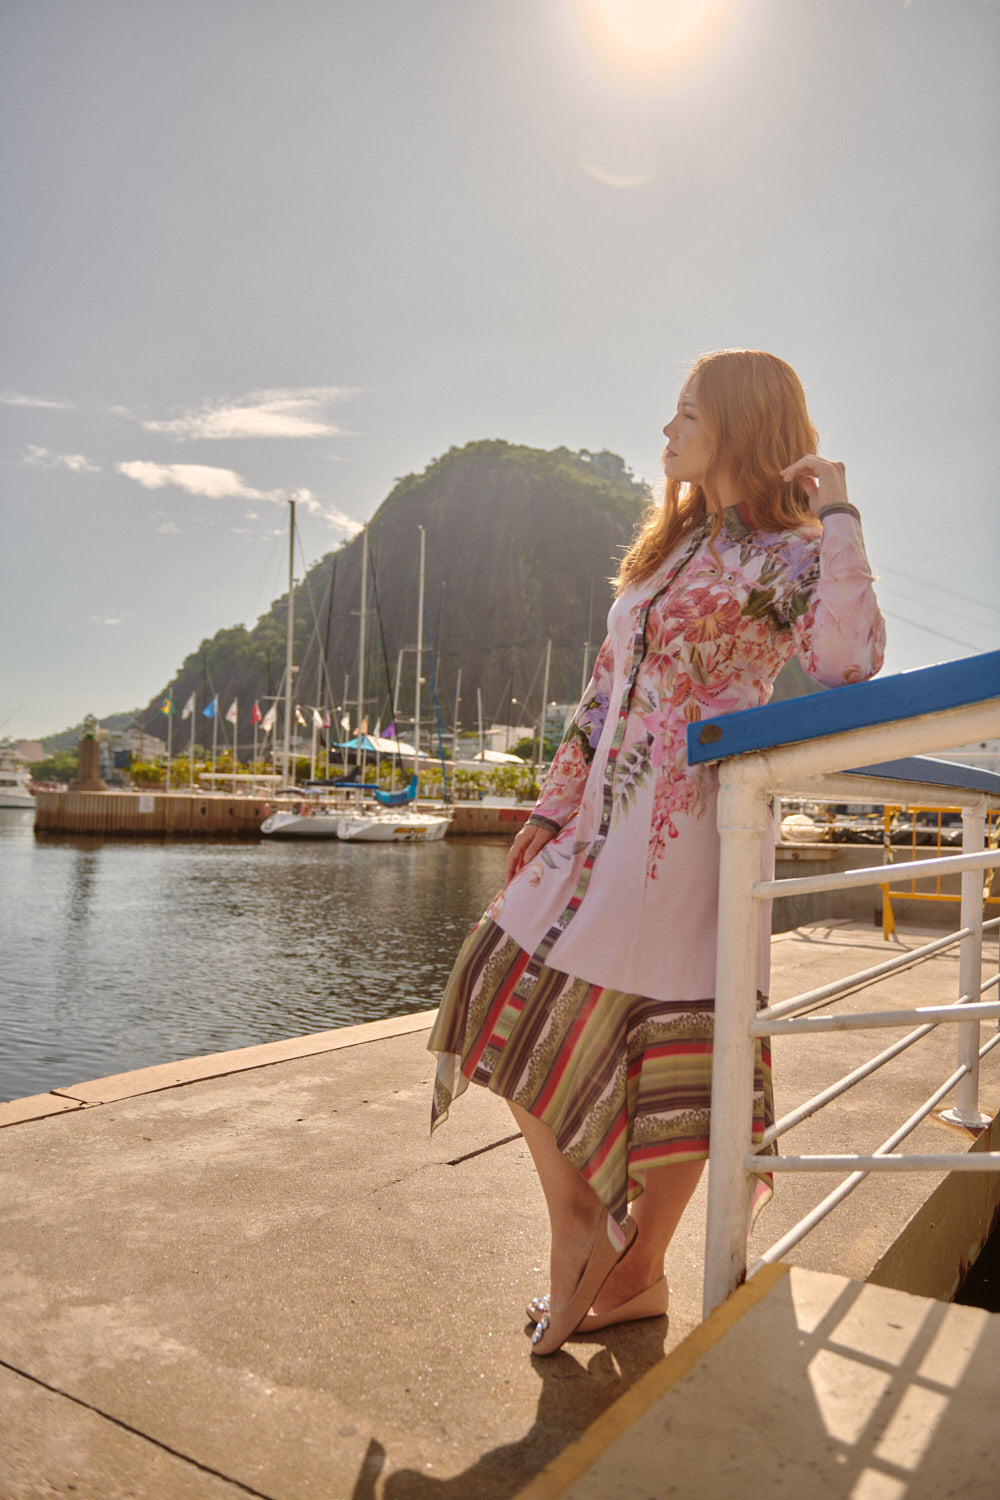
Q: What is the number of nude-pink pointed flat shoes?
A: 2